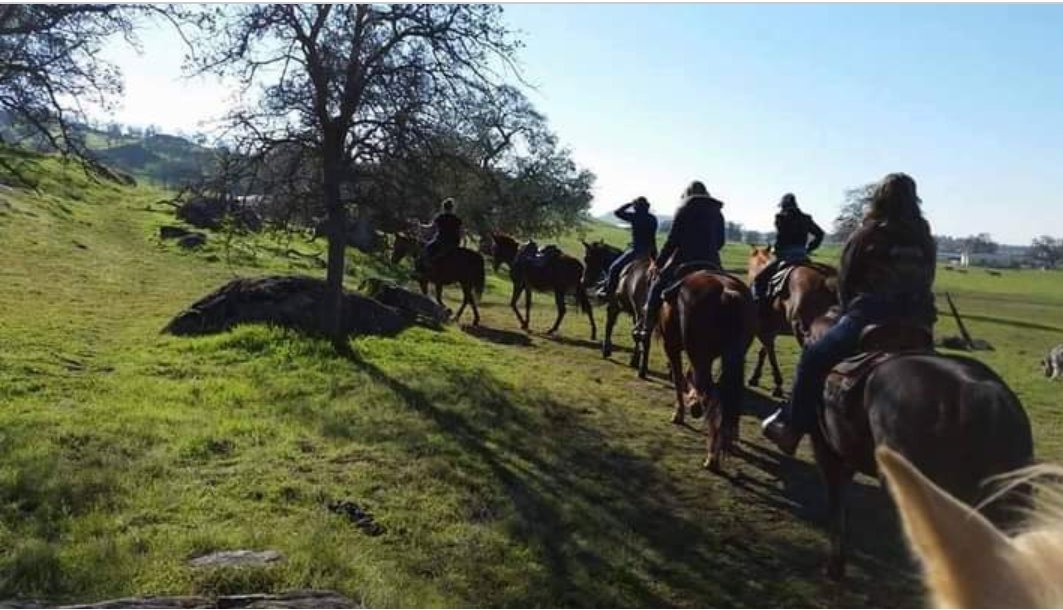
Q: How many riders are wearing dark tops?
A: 5